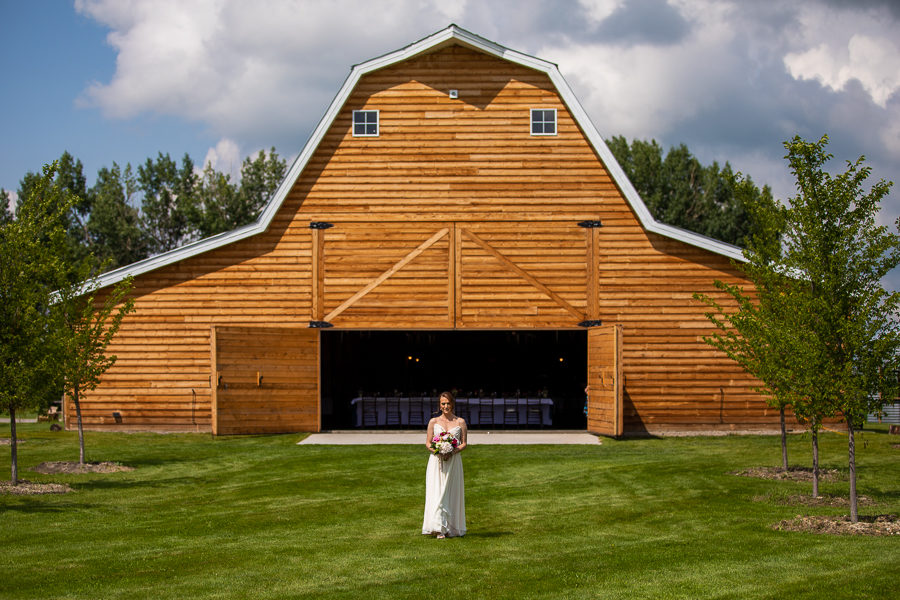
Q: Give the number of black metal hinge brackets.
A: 4